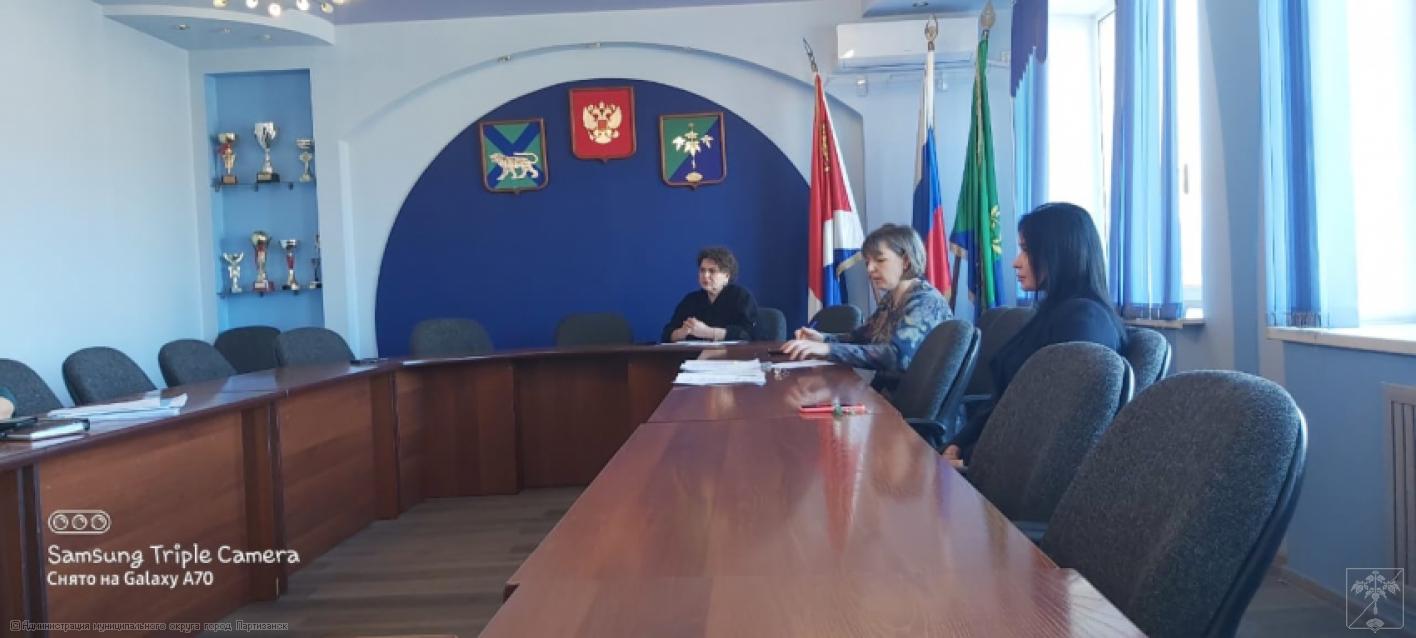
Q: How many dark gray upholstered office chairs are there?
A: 14